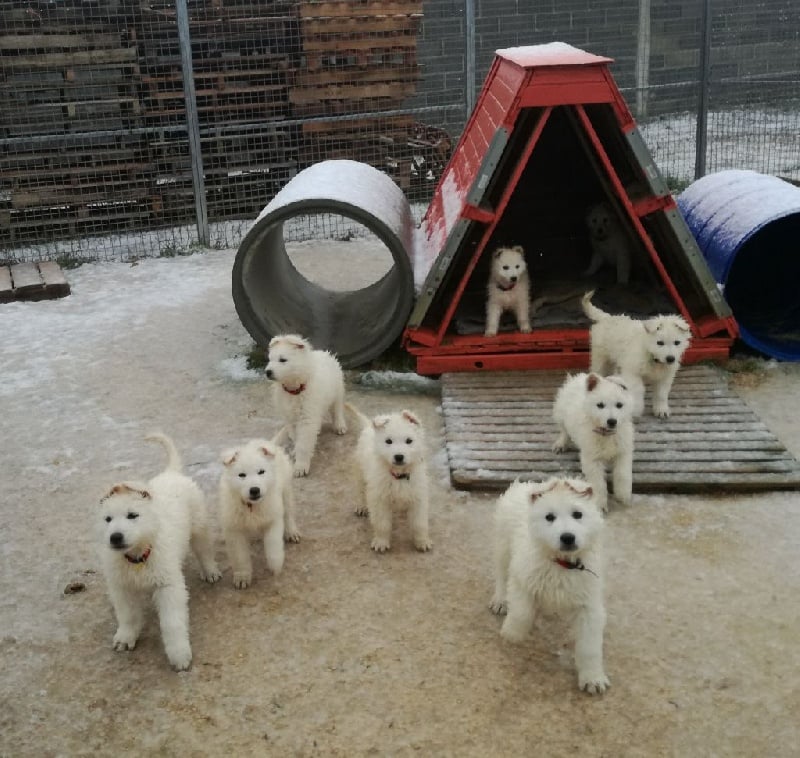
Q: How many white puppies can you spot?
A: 9